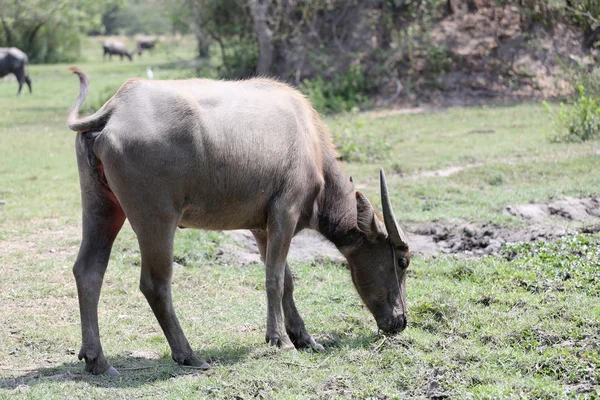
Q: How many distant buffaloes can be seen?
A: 3